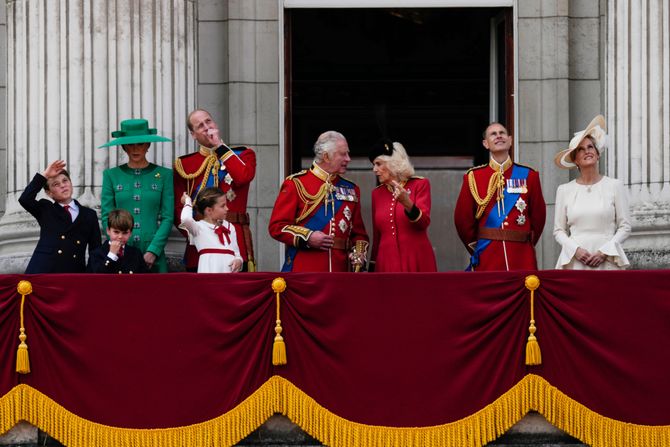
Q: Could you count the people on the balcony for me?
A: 9